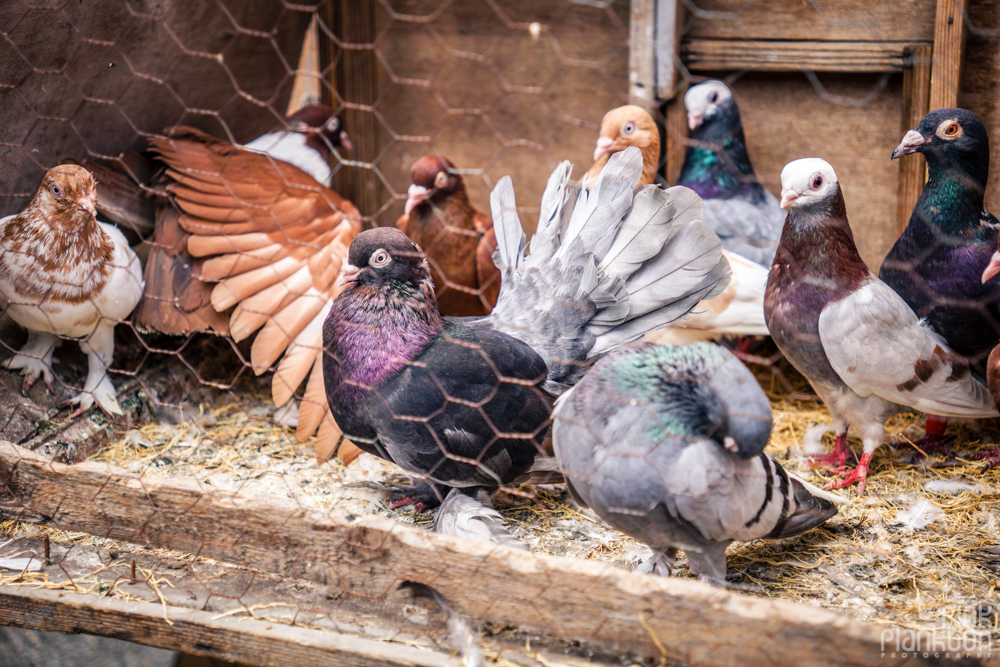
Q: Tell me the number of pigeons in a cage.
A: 10